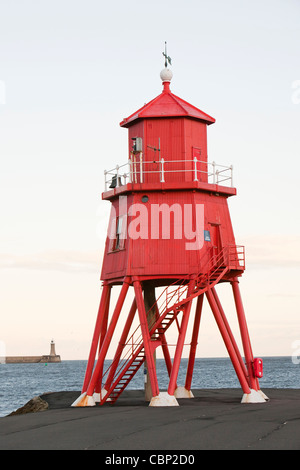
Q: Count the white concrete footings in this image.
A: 6